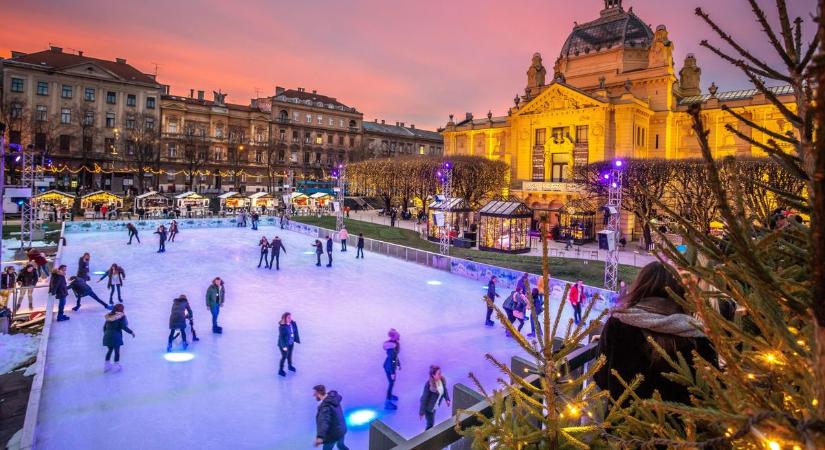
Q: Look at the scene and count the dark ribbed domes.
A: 1